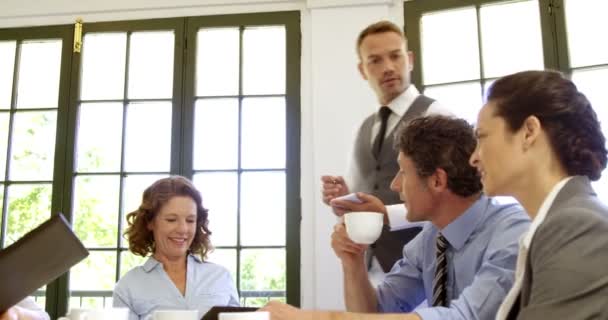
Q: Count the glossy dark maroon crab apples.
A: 0